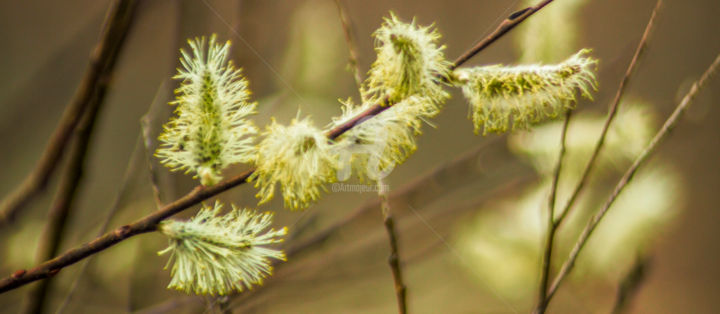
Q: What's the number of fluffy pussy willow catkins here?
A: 6